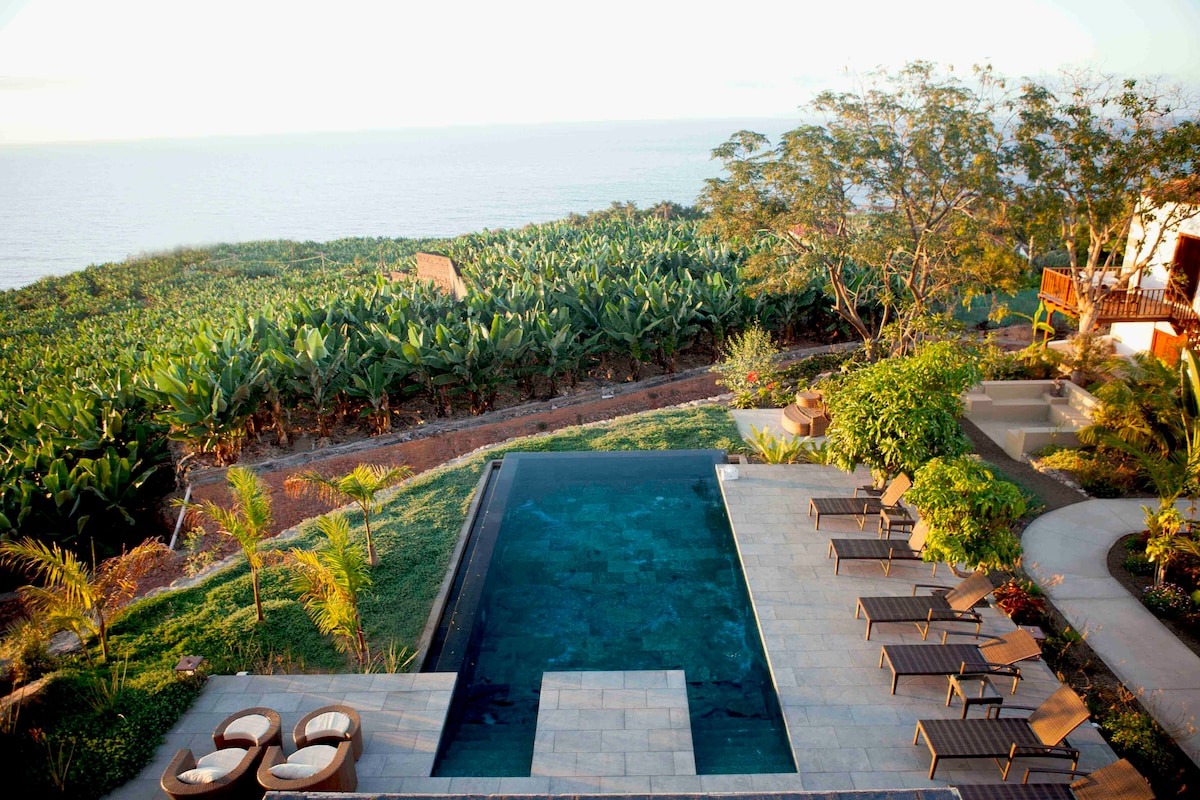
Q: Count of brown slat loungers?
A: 6